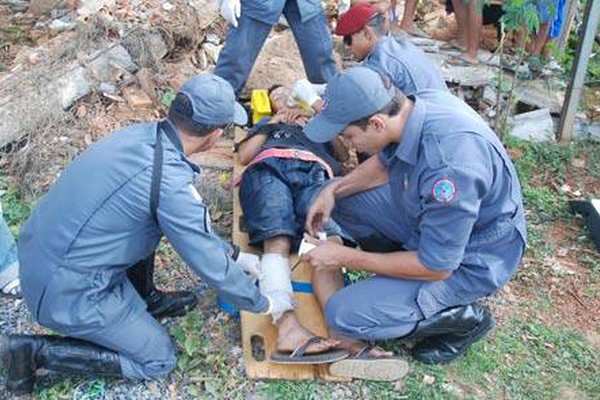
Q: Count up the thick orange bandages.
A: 0